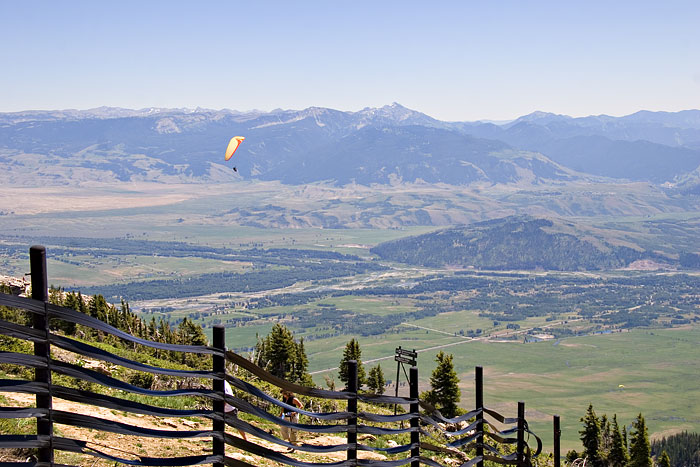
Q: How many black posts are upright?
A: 7